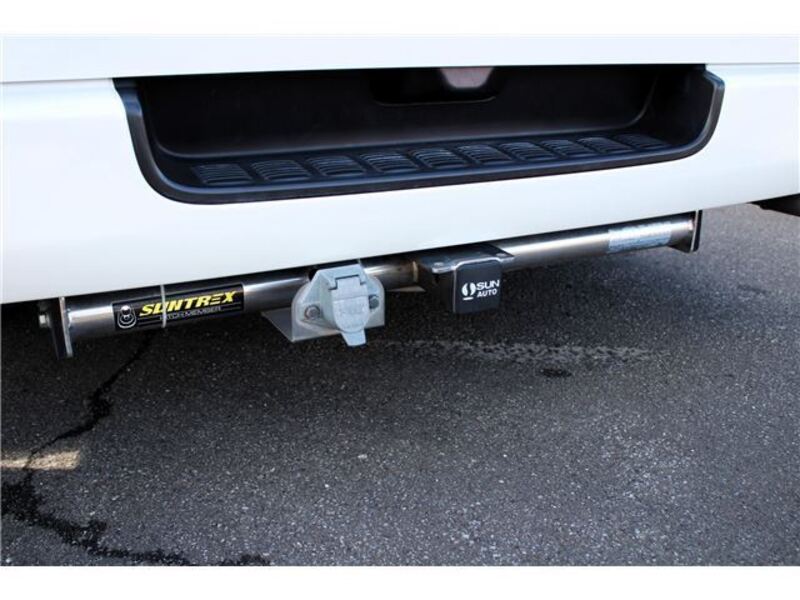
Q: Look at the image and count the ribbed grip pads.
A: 10